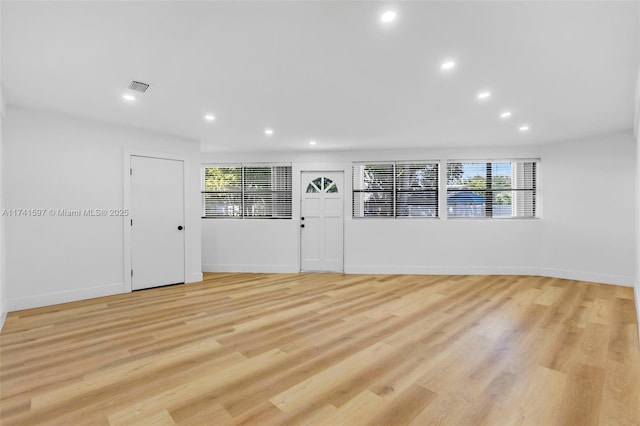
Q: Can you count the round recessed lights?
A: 9